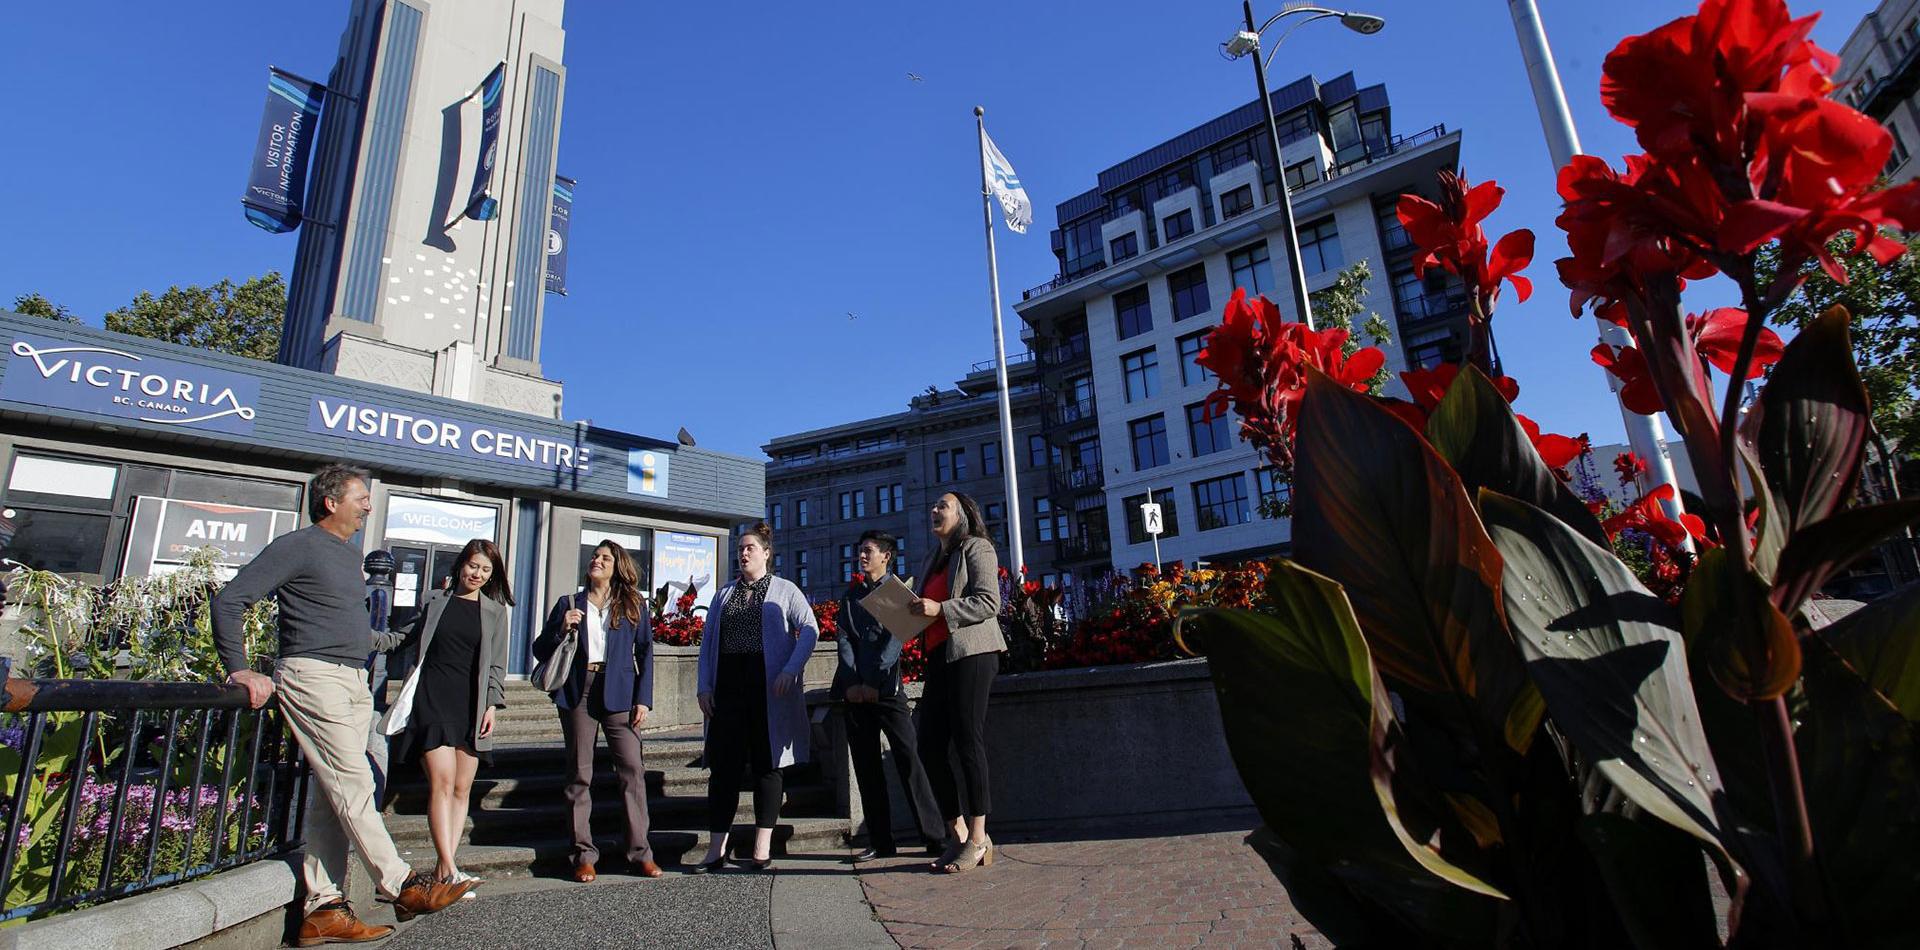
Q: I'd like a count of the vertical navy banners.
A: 3